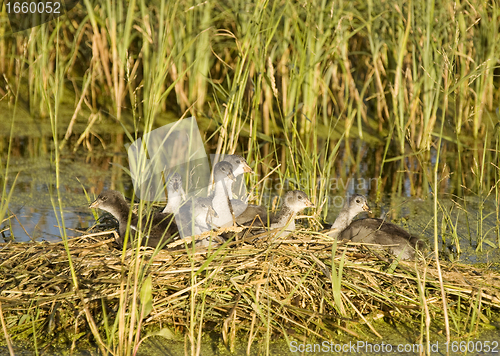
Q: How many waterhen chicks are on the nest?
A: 7